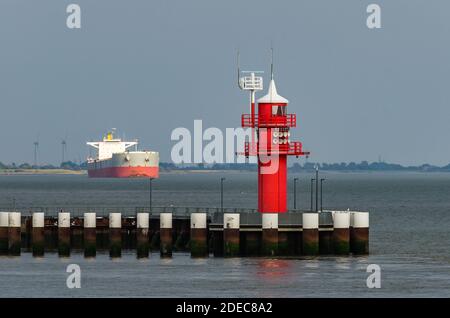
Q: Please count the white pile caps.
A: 14